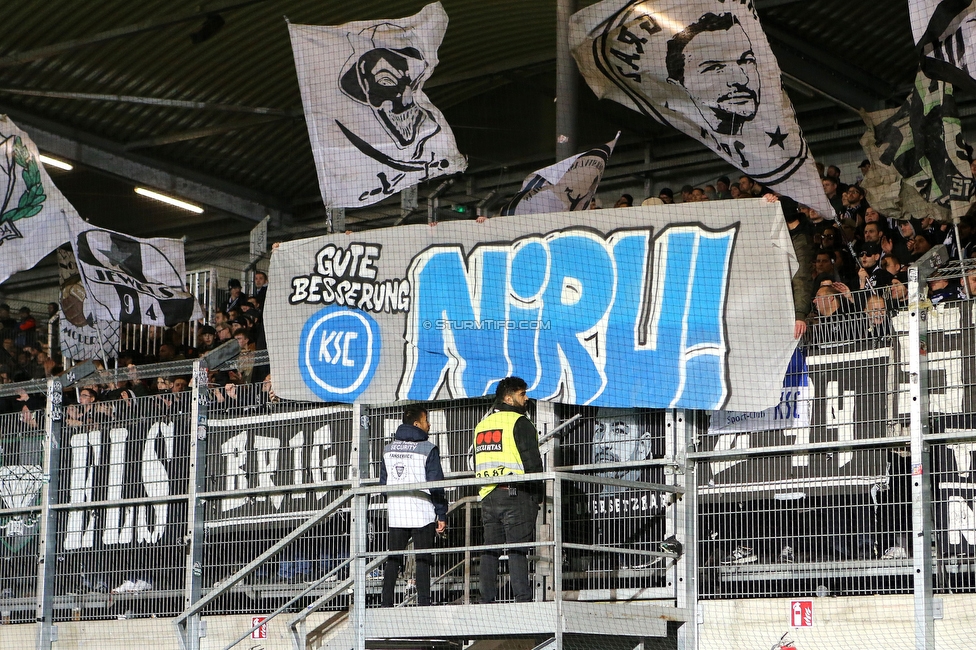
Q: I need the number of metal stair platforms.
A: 1